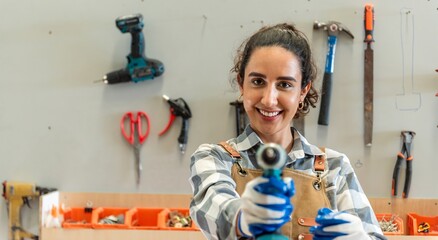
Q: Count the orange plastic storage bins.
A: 6